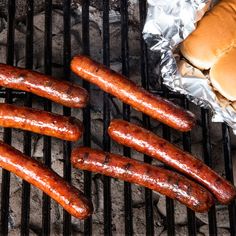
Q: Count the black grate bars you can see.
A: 12